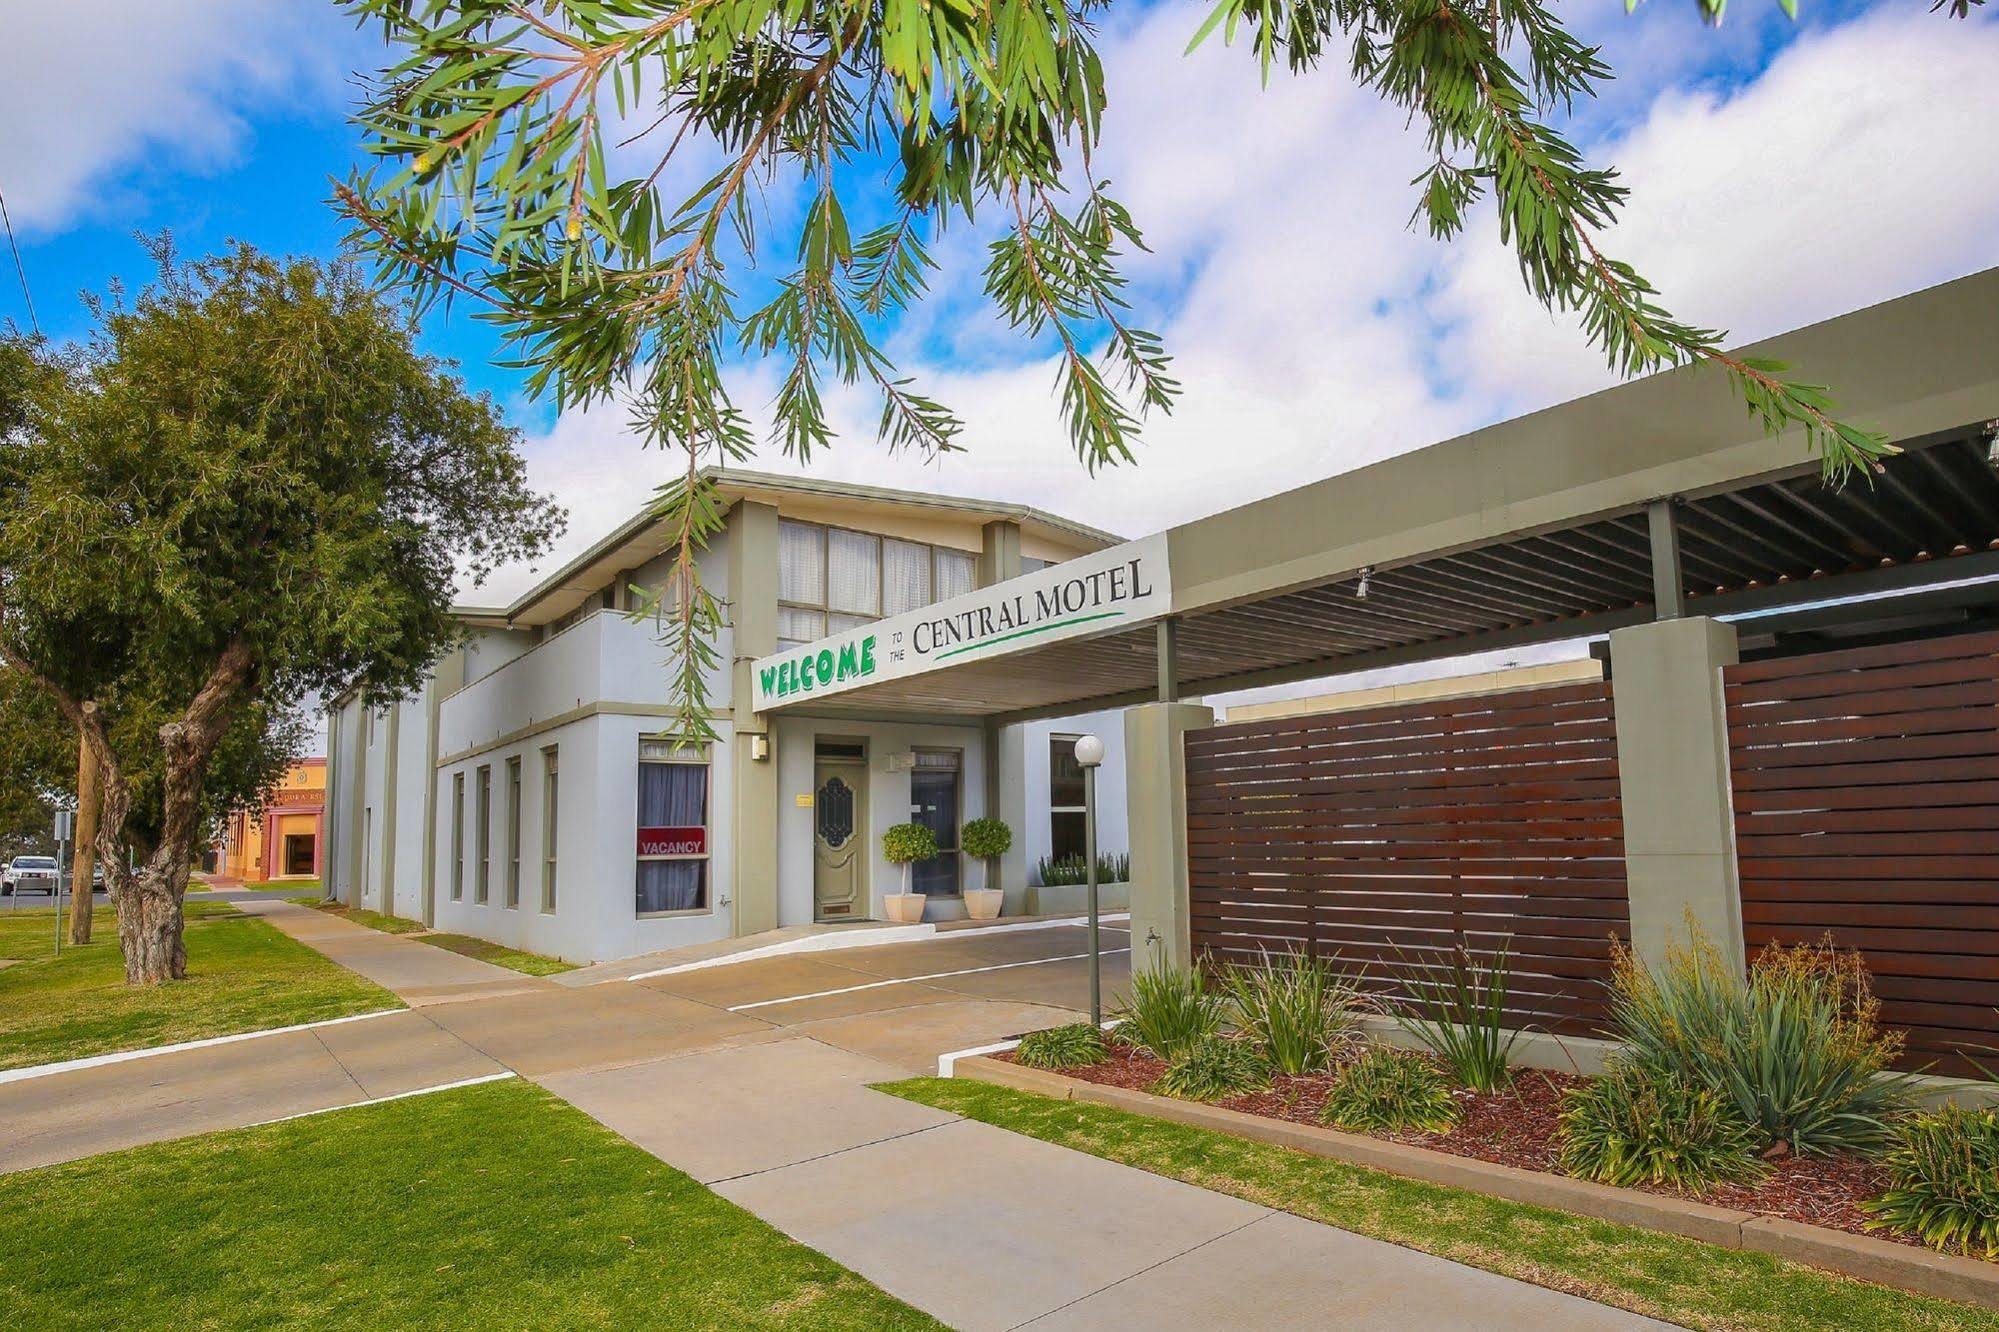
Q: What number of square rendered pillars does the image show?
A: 2